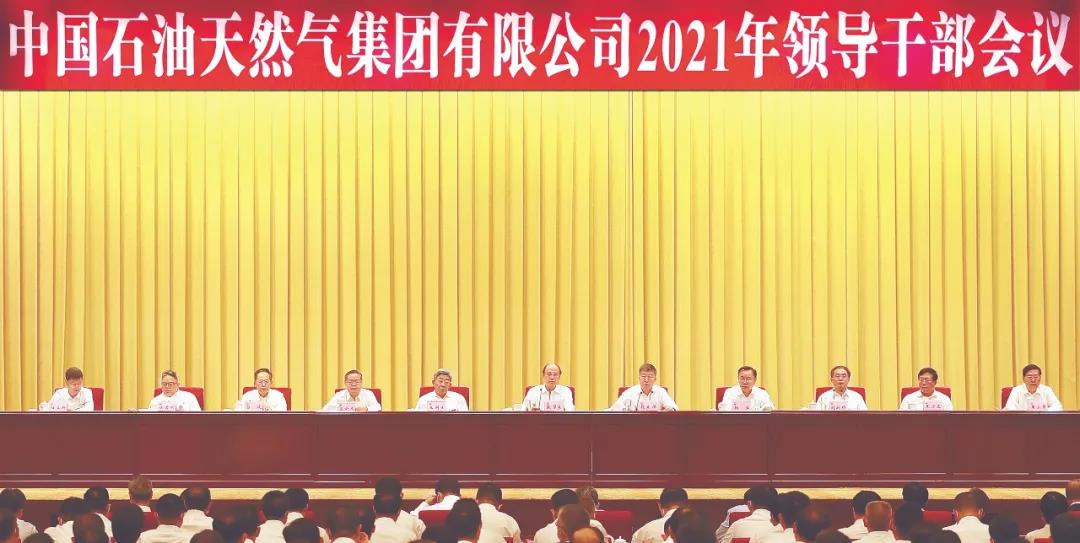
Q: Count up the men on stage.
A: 11